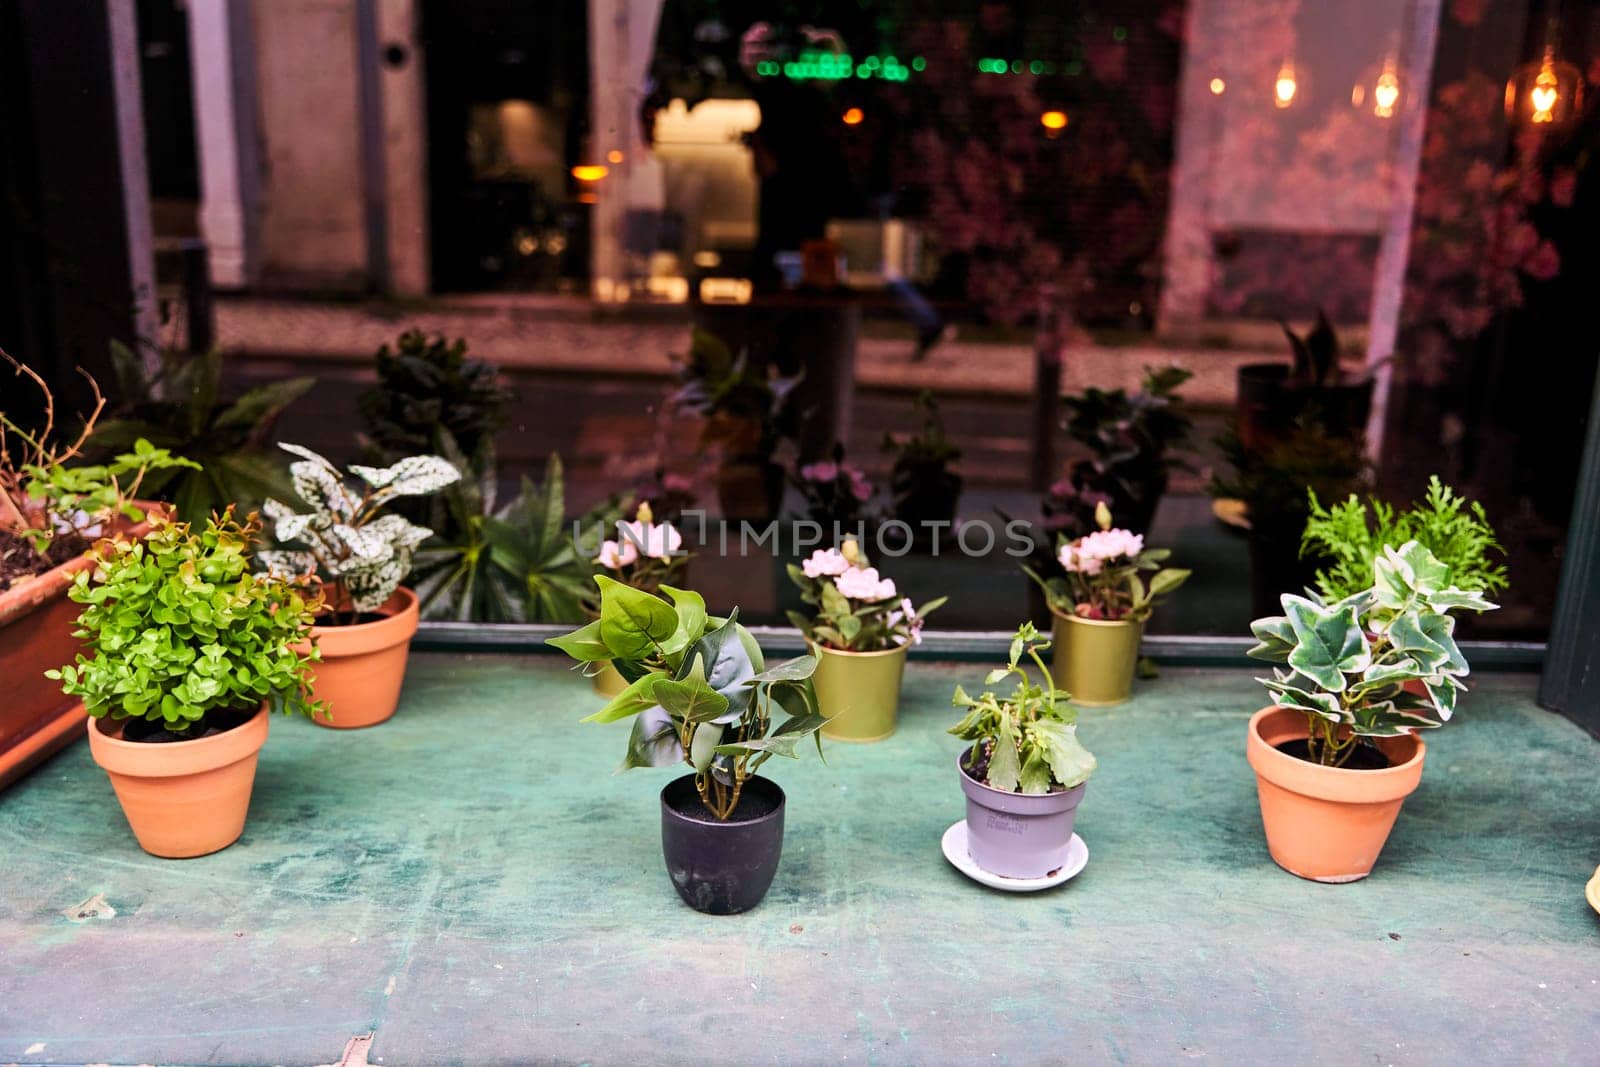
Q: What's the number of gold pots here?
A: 3